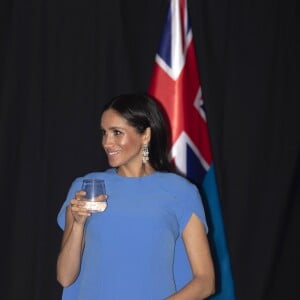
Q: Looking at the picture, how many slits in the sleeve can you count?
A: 1